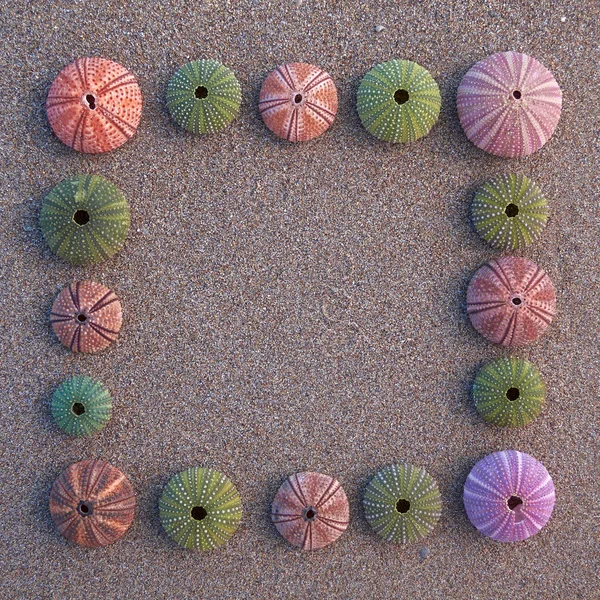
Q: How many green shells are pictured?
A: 8